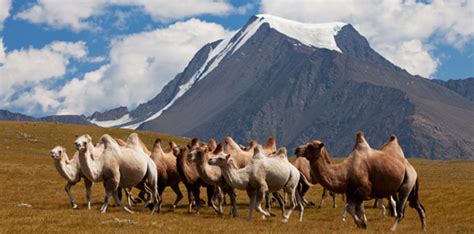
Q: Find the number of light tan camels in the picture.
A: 3